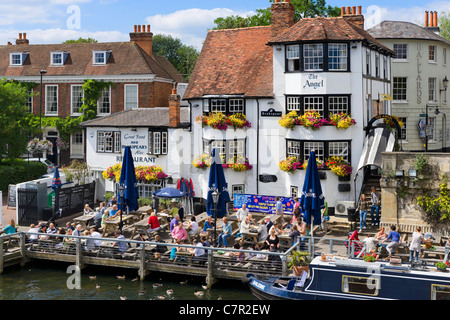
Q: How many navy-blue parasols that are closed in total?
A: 3